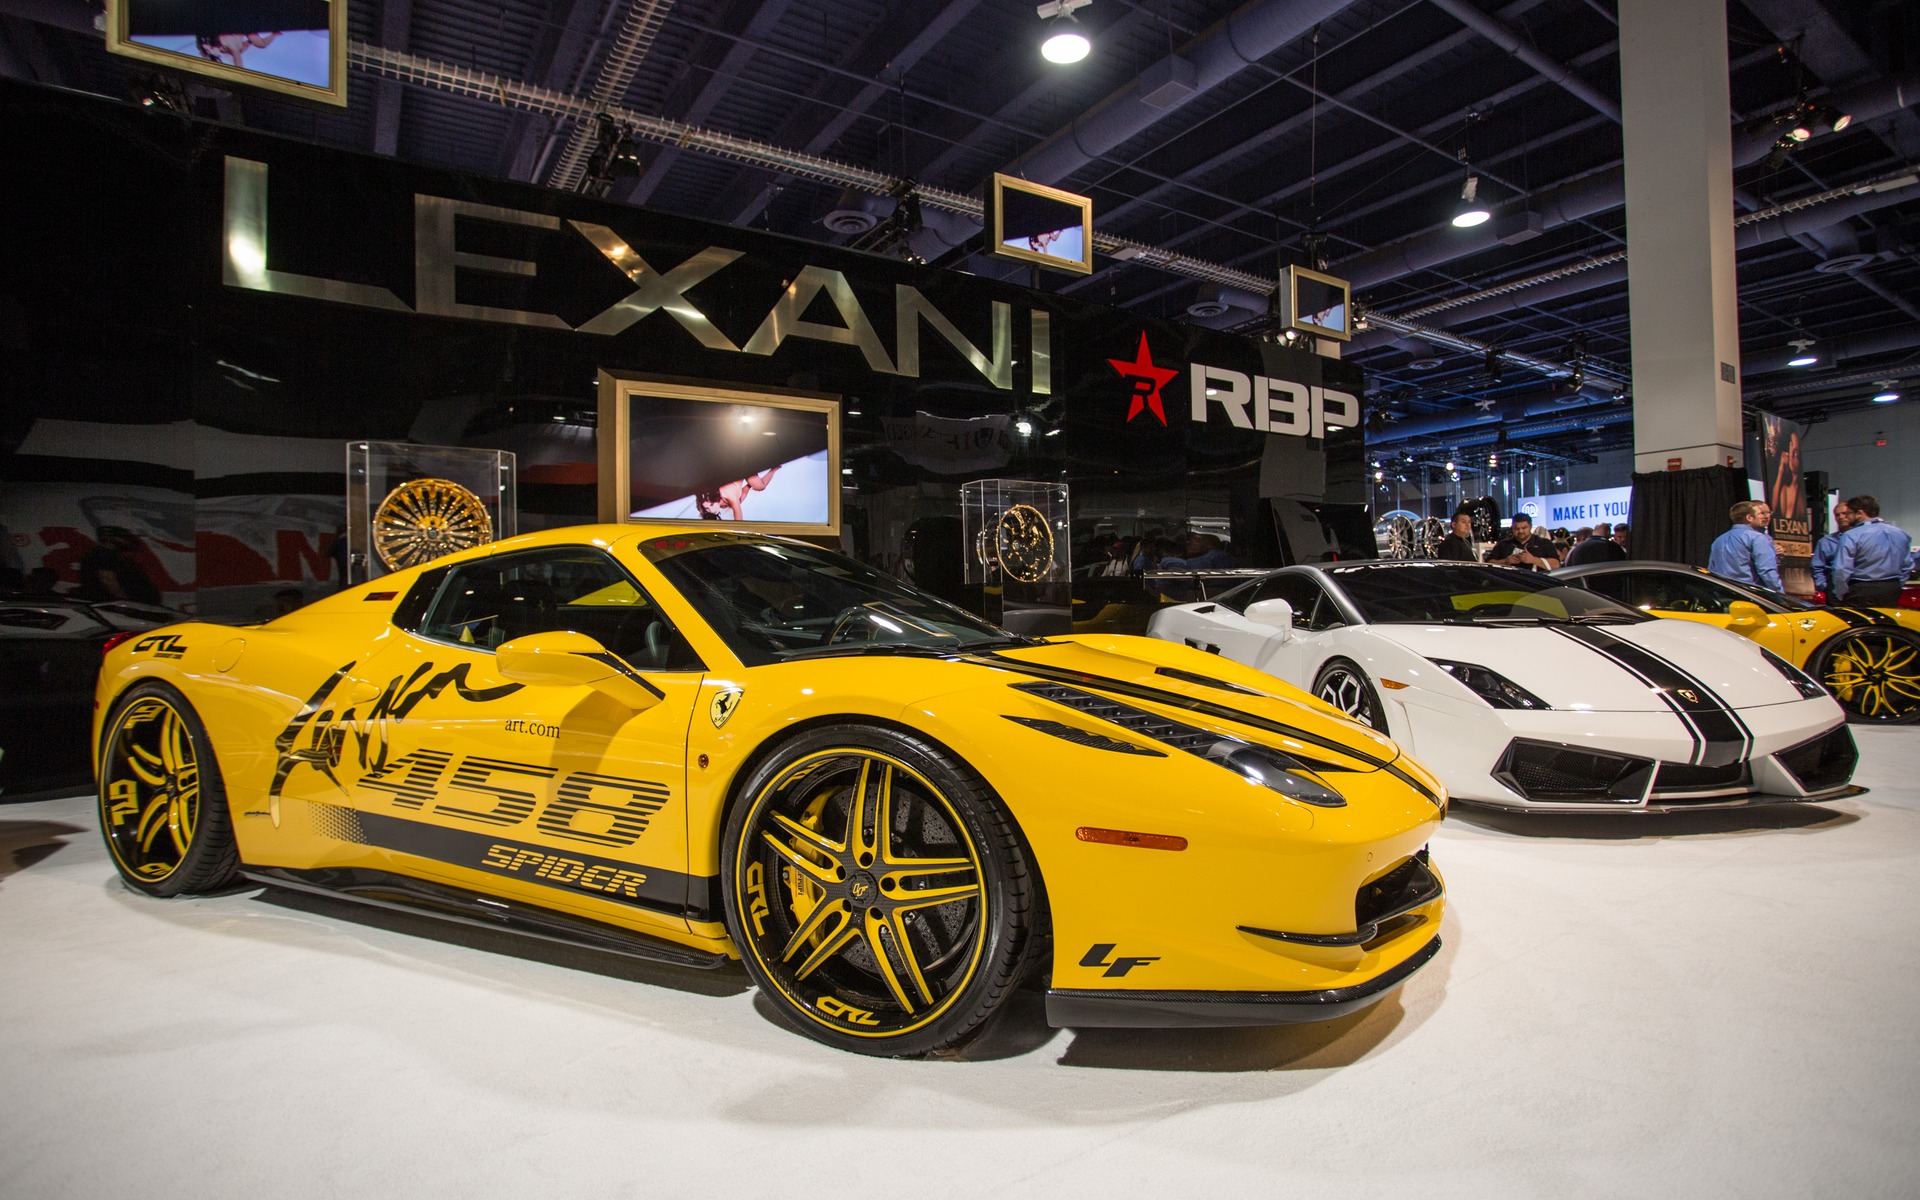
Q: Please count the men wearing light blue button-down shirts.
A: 4